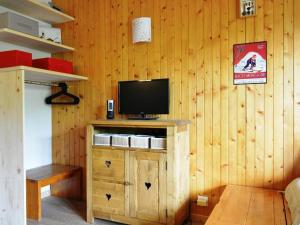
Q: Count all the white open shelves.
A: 3